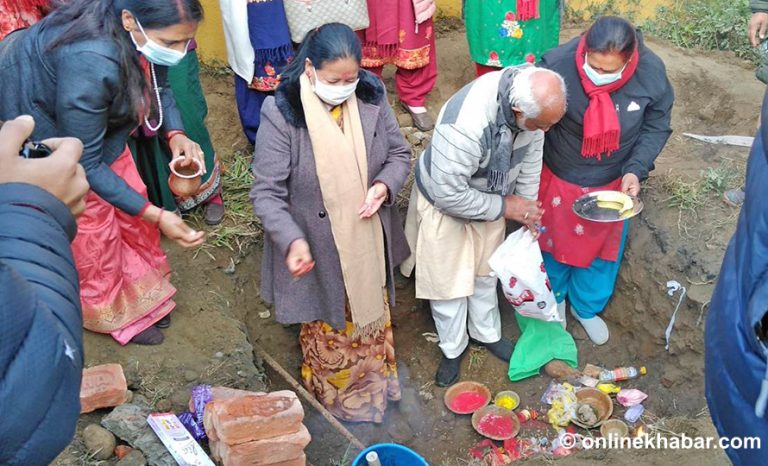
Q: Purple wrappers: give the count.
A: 2